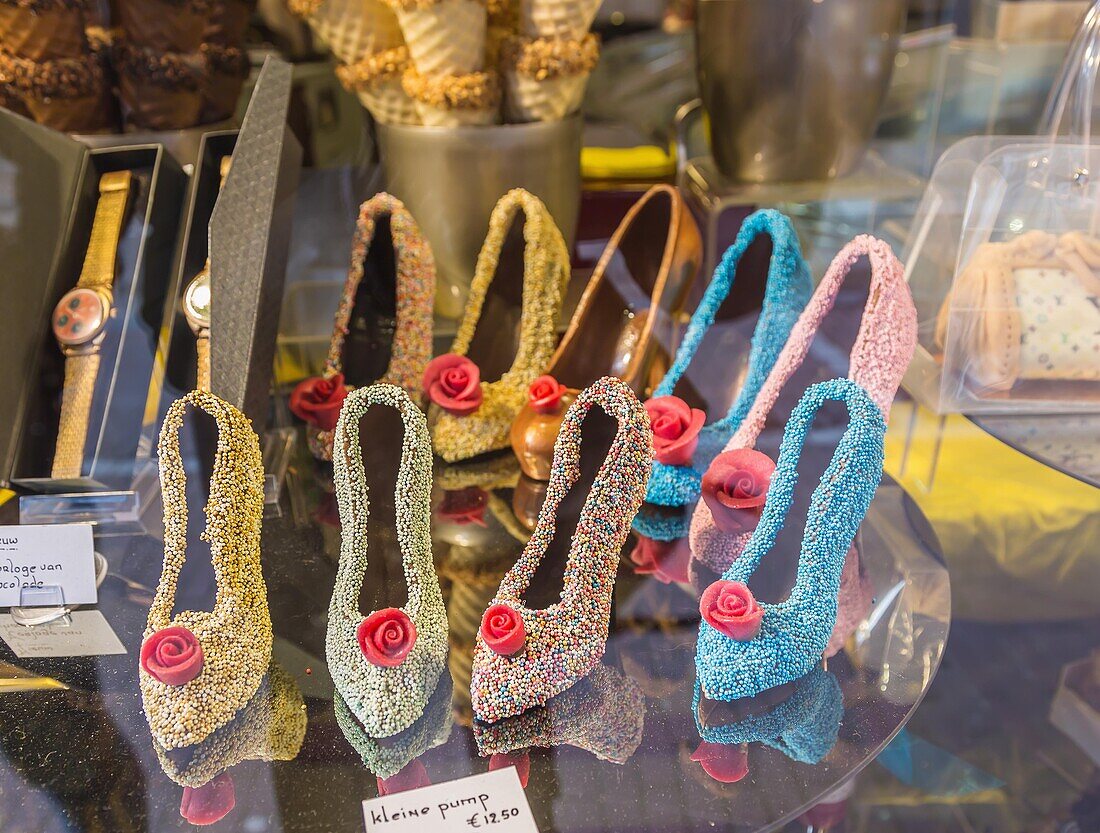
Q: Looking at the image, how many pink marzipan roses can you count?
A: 9